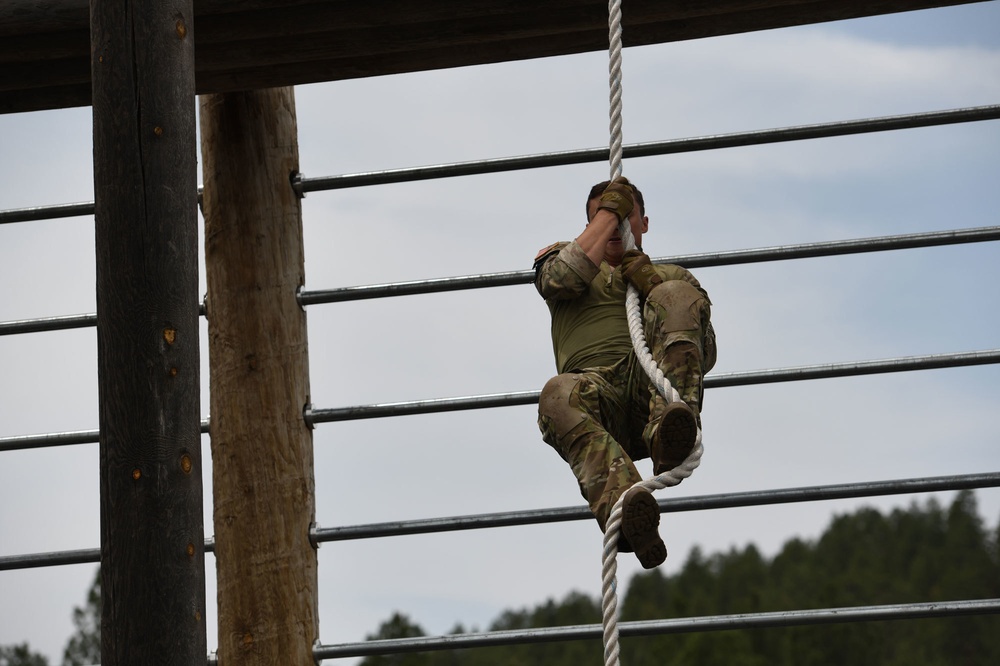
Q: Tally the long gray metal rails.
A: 5